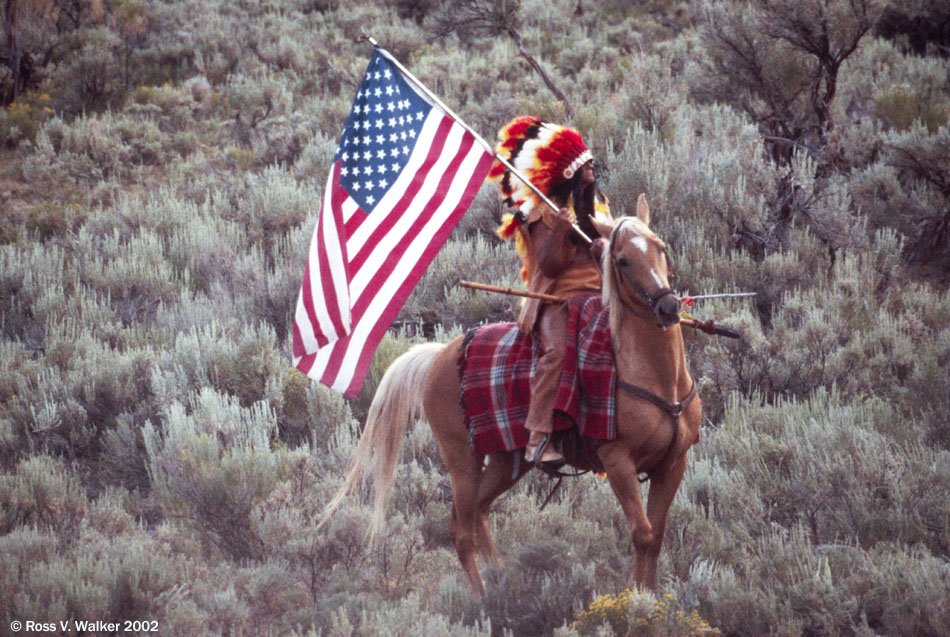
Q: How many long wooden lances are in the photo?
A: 1